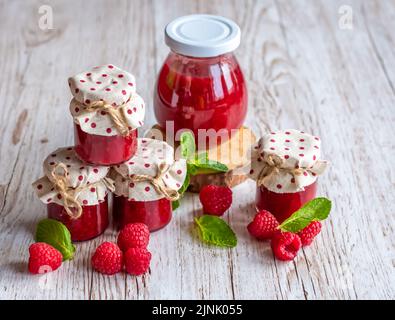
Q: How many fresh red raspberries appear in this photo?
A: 8